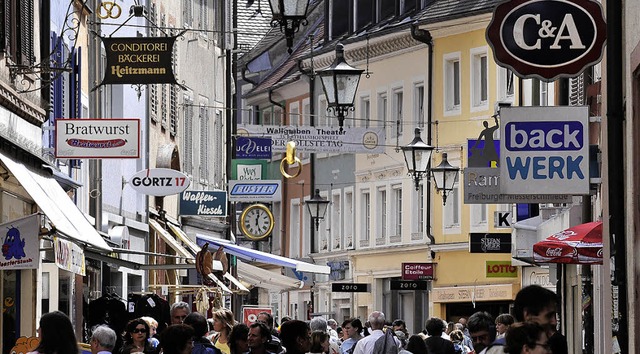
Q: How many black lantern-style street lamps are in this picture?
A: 5